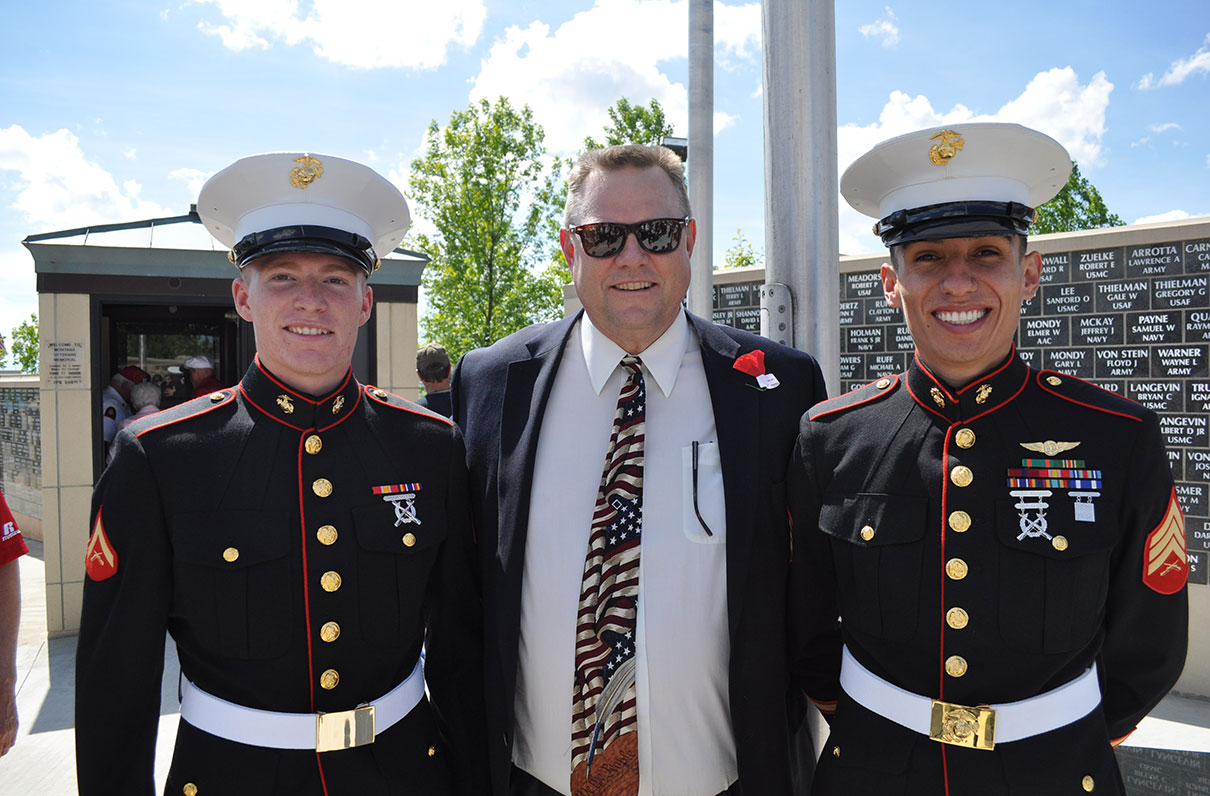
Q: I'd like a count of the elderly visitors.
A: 3